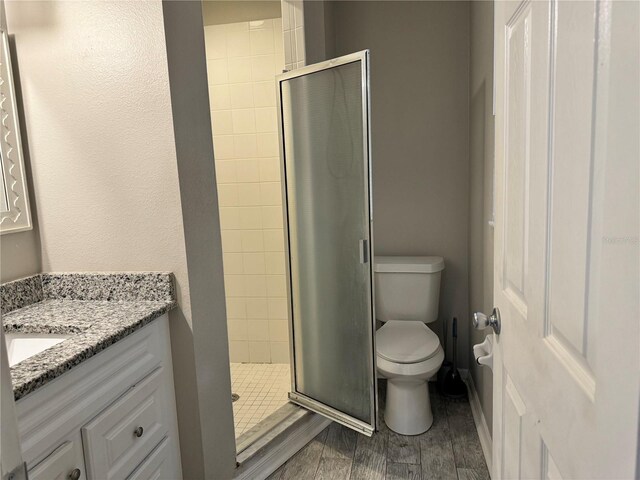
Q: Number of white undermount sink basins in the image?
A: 1